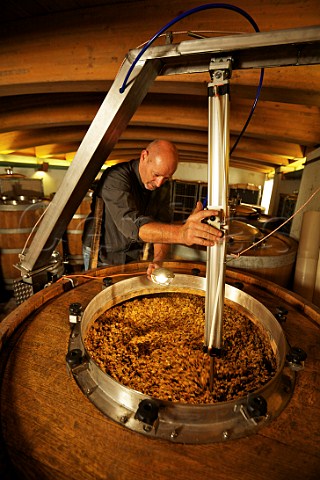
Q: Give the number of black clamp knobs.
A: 9